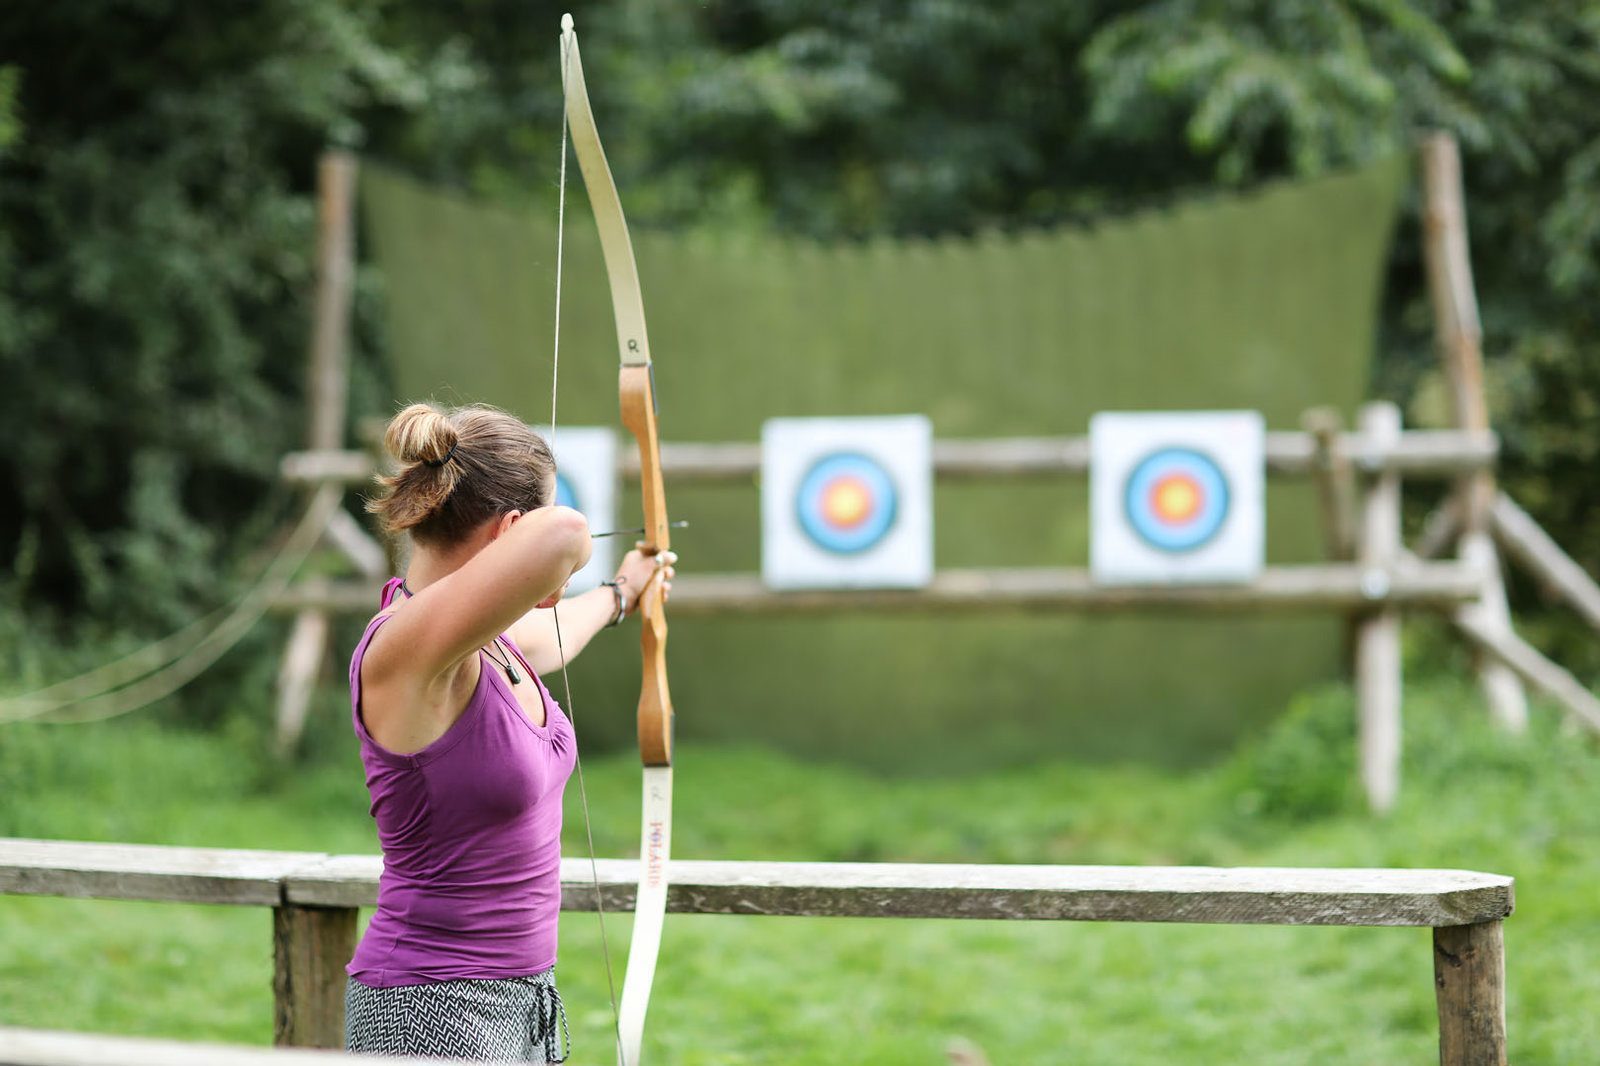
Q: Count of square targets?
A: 3